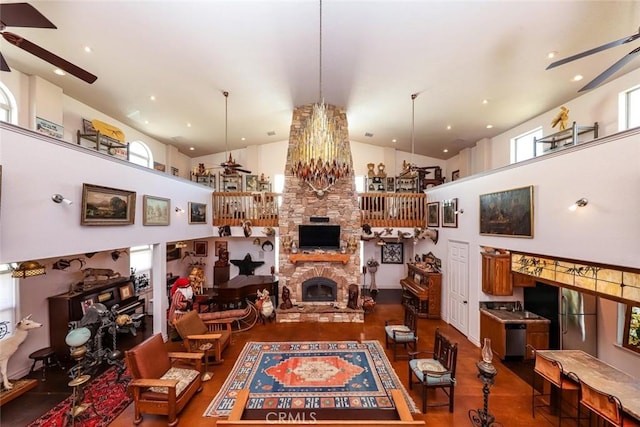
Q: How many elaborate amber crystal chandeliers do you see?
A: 1